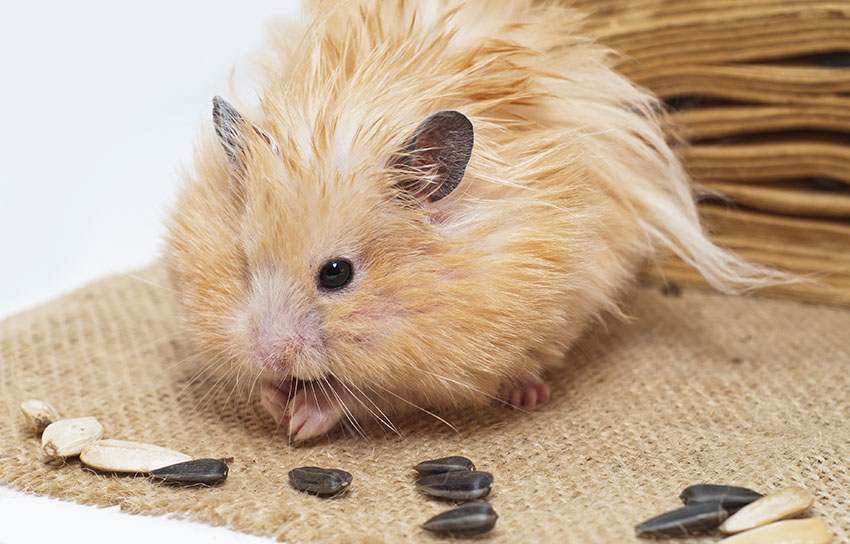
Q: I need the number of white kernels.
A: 5